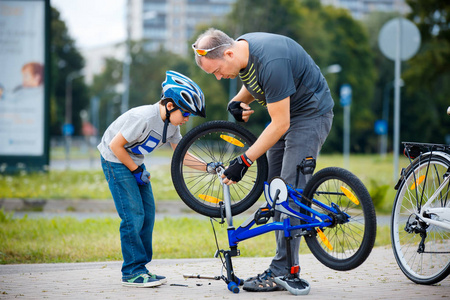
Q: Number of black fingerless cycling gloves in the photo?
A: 2